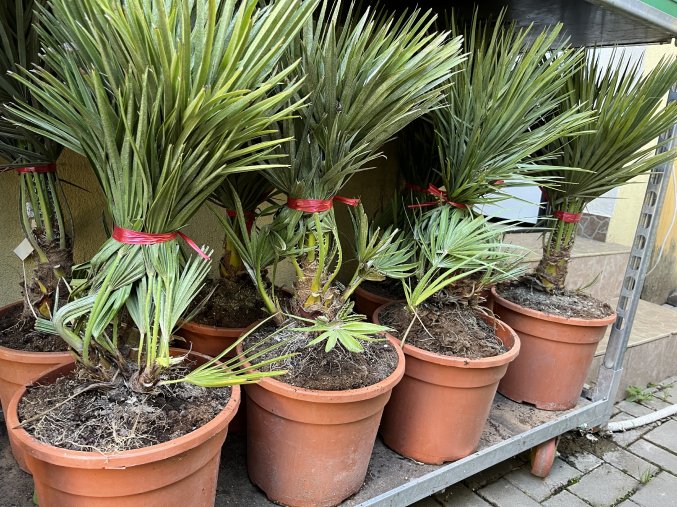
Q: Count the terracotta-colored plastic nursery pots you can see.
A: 7